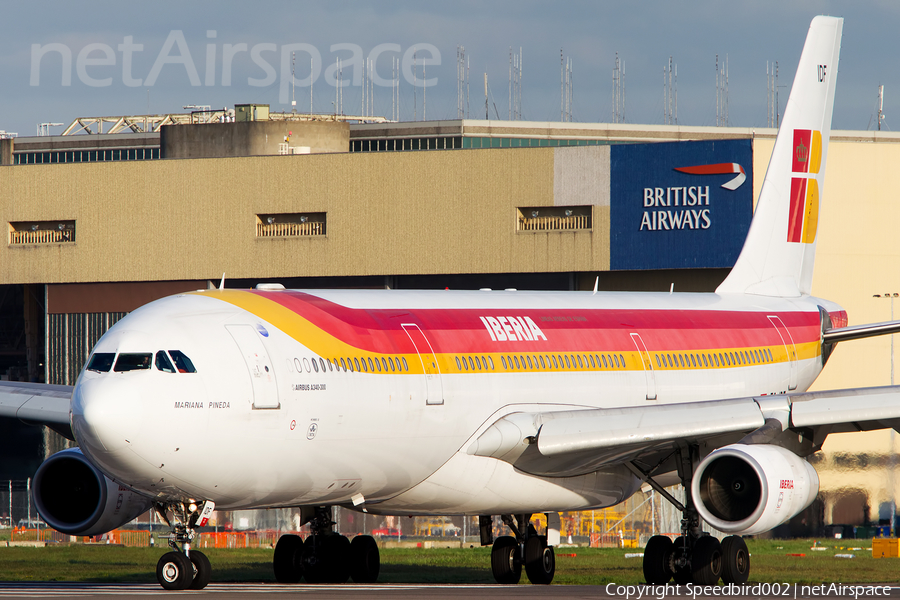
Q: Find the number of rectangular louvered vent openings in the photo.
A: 3